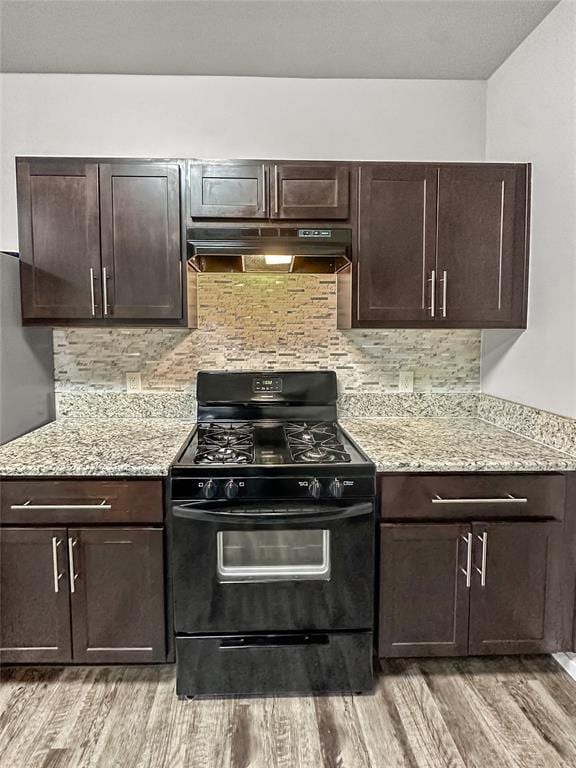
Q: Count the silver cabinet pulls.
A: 12